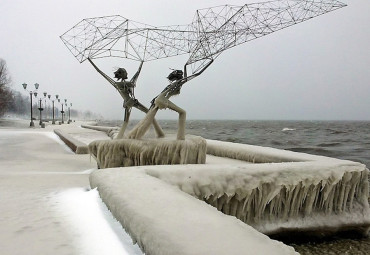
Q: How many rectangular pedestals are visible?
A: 1